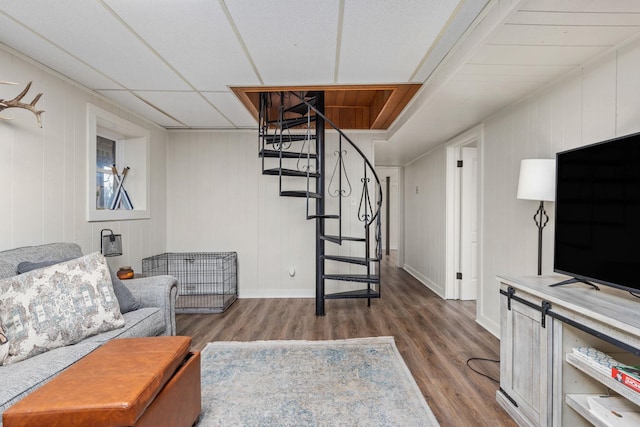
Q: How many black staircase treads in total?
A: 12